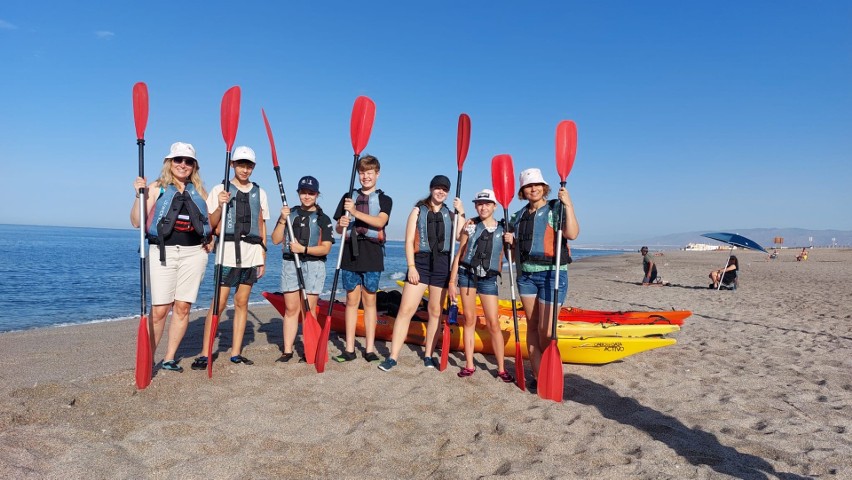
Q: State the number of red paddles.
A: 7